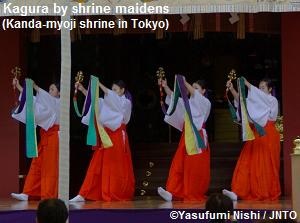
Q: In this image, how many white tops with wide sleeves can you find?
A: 4